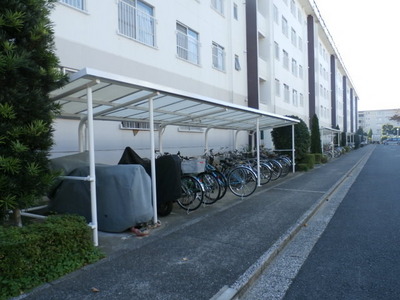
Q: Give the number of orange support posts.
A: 0